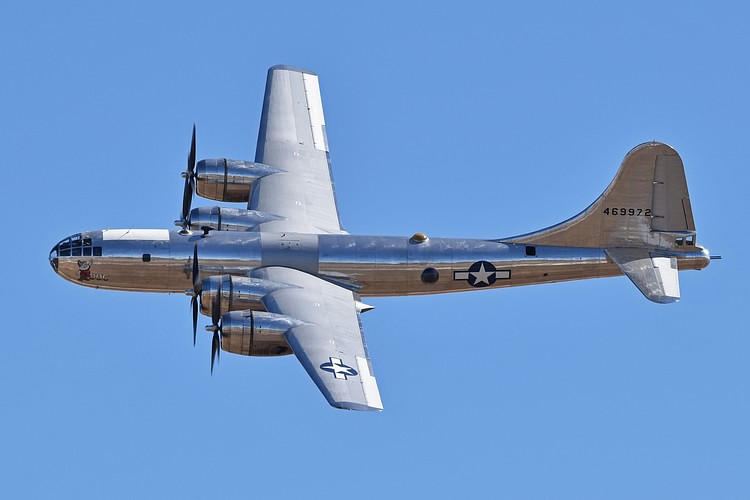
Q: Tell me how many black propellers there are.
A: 4